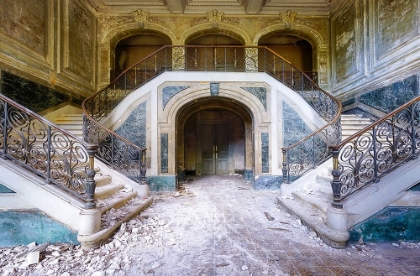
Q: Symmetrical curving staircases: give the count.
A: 2